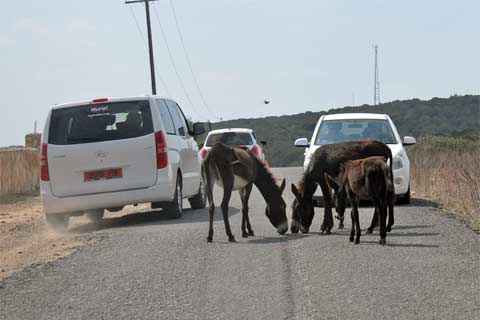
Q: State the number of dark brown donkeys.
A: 3